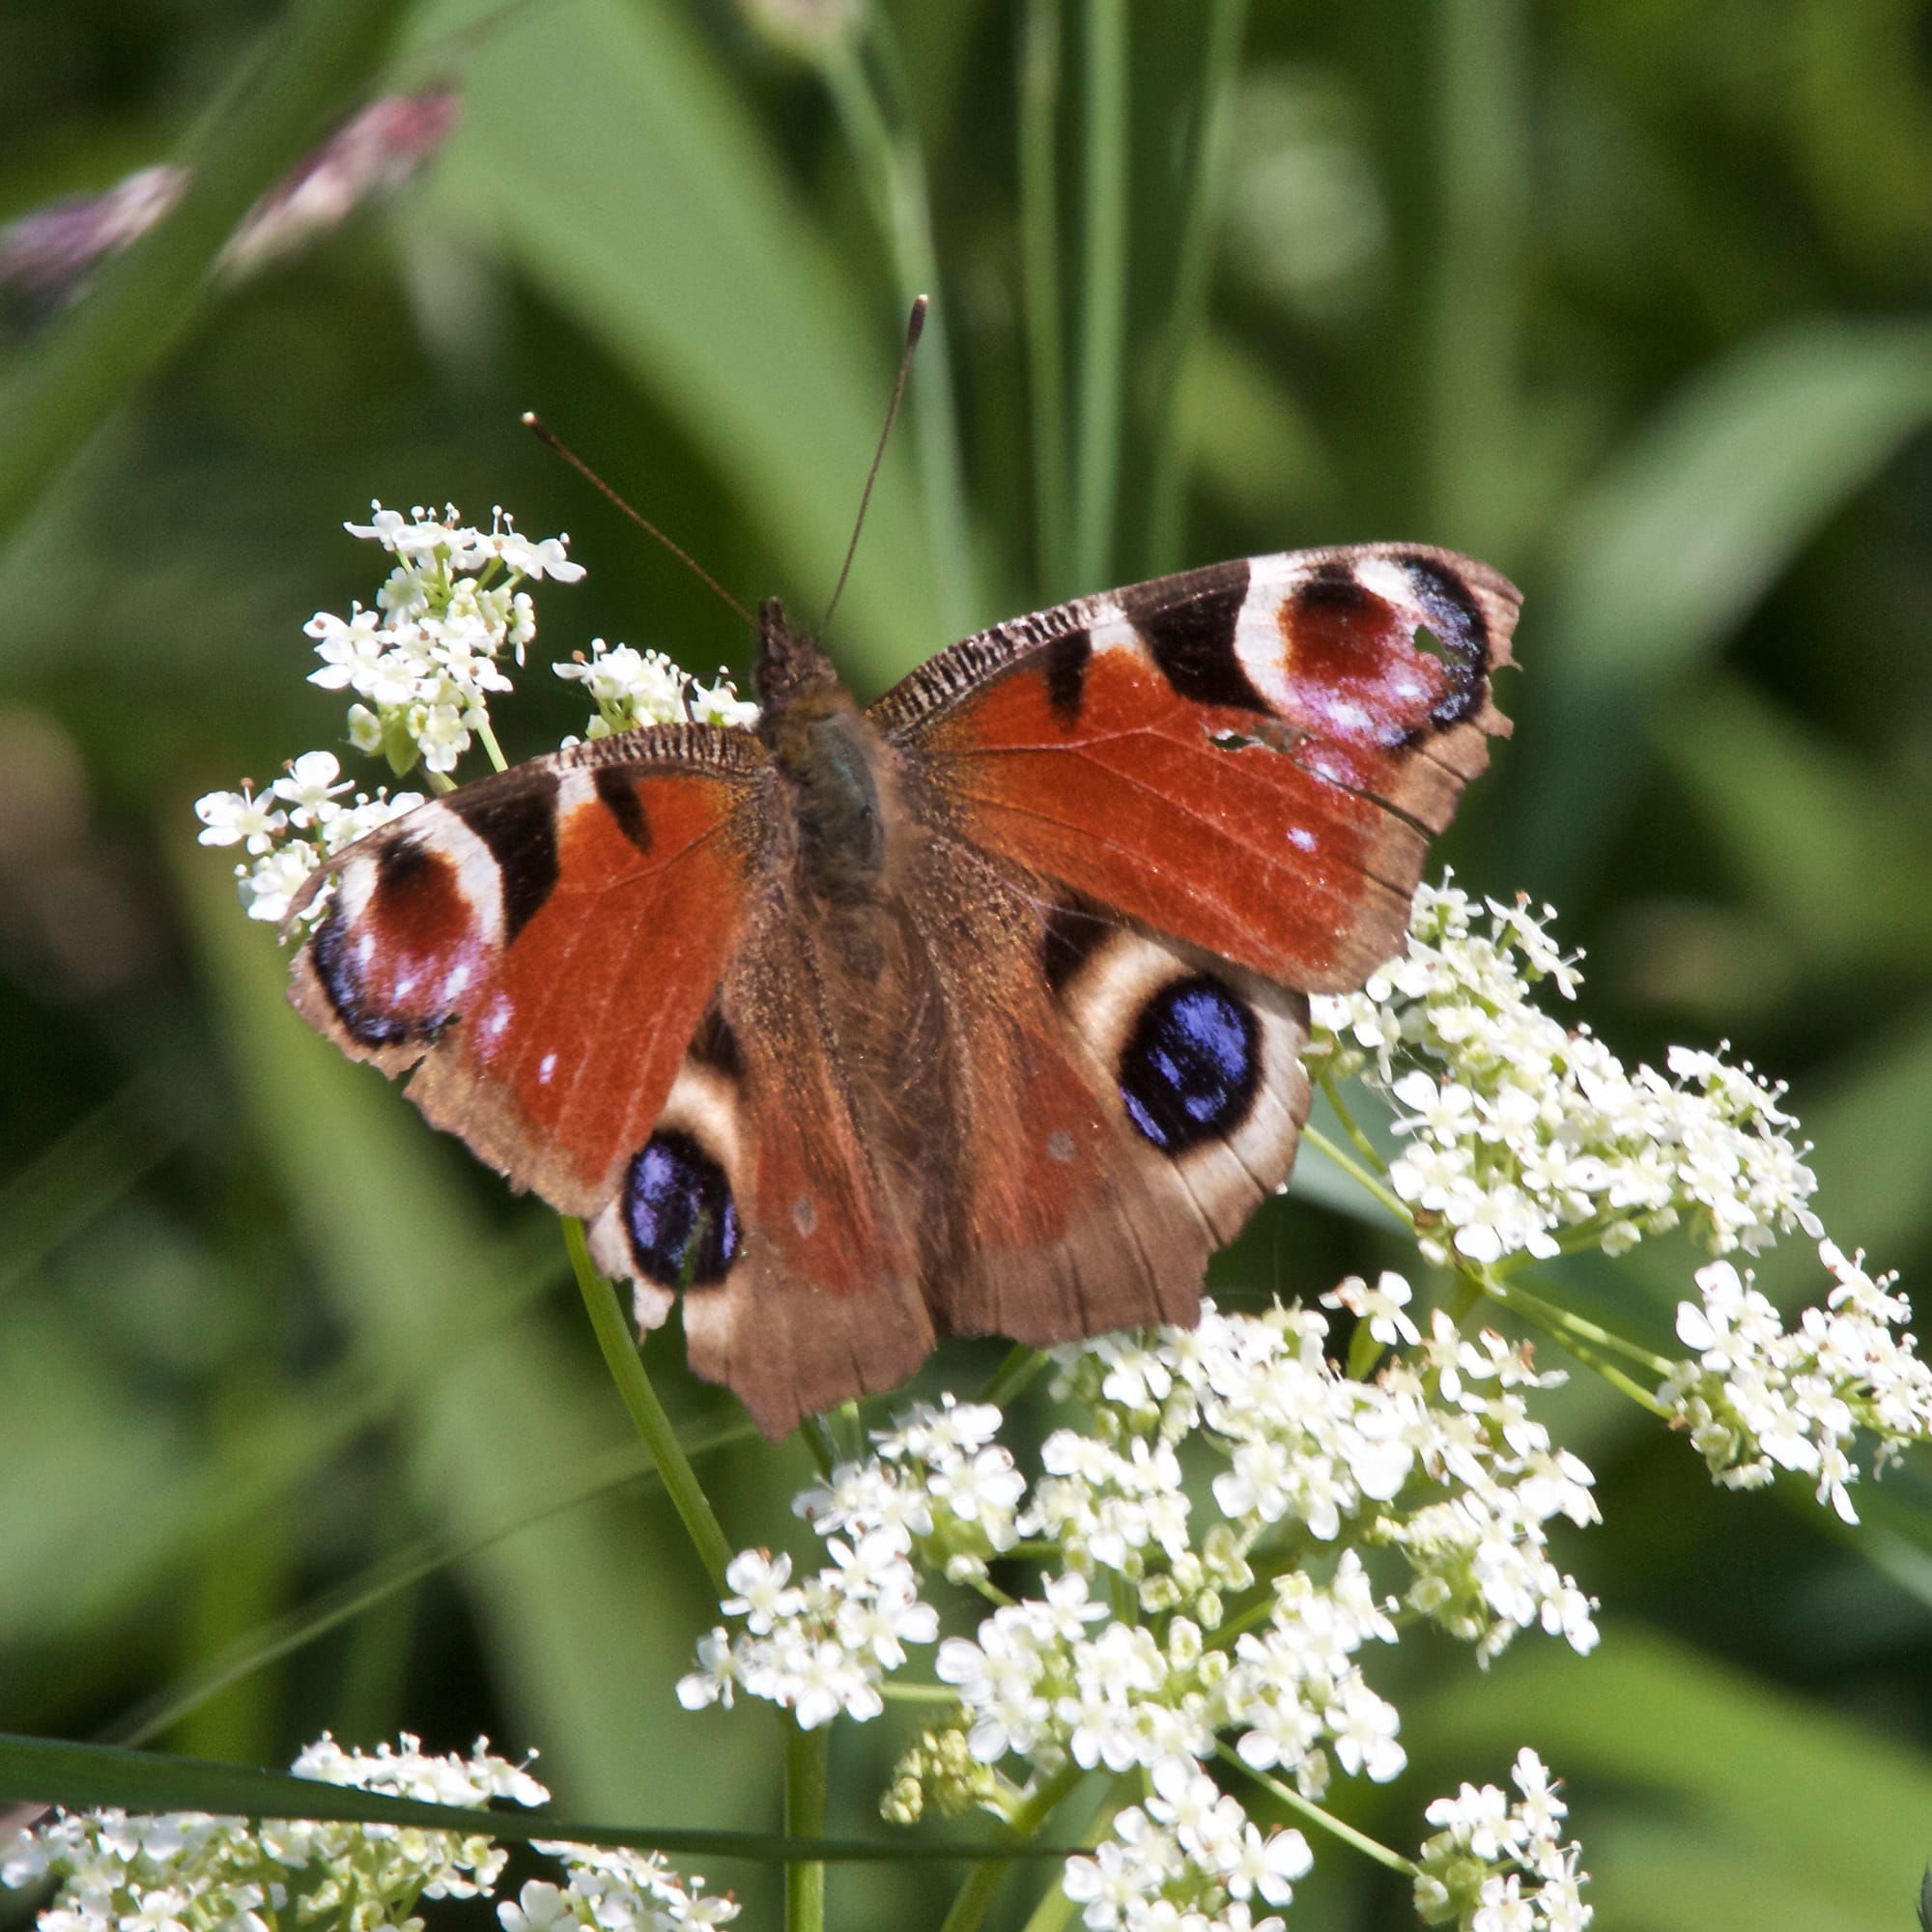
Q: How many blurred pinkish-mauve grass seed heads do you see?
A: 2